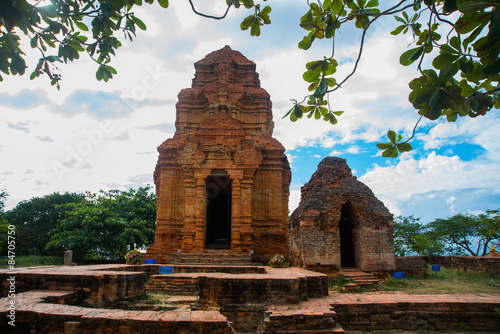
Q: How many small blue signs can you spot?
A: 4